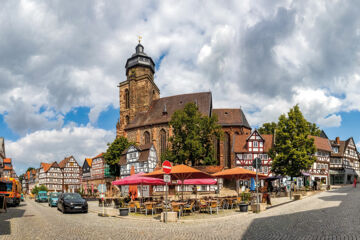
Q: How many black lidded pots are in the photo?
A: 2